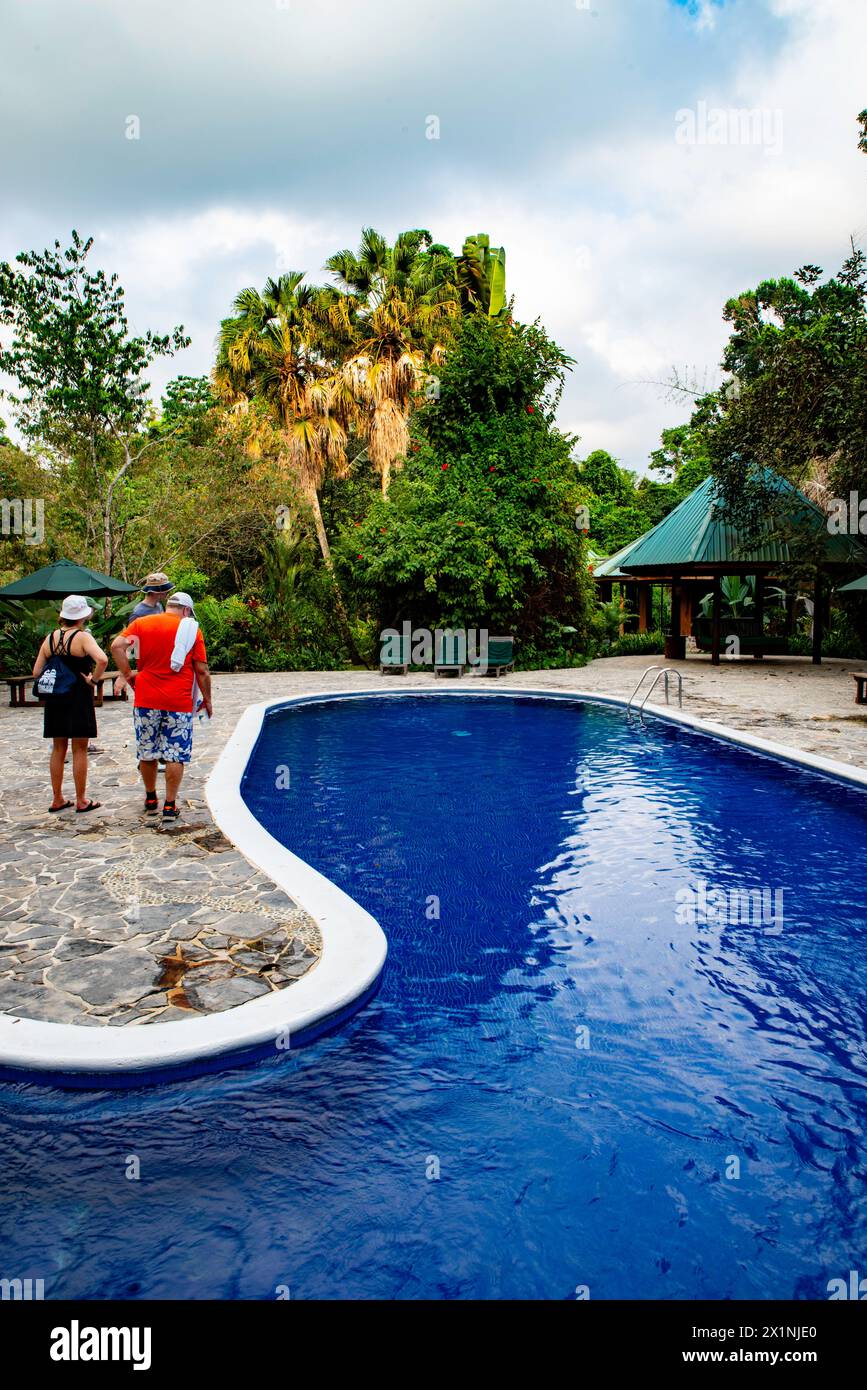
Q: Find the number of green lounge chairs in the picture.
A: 3